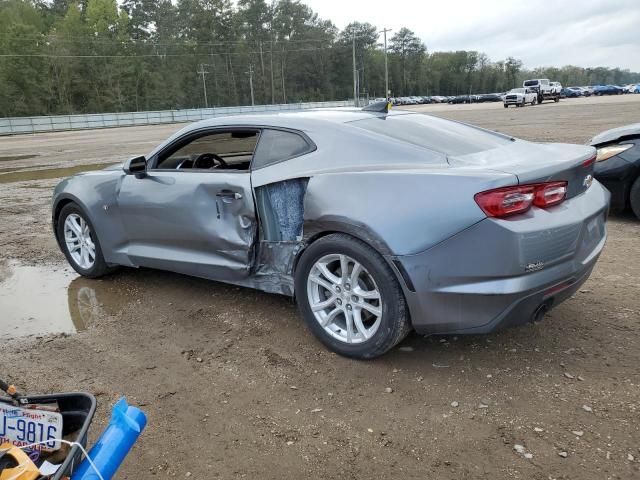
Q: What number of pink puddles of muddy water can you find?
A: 0